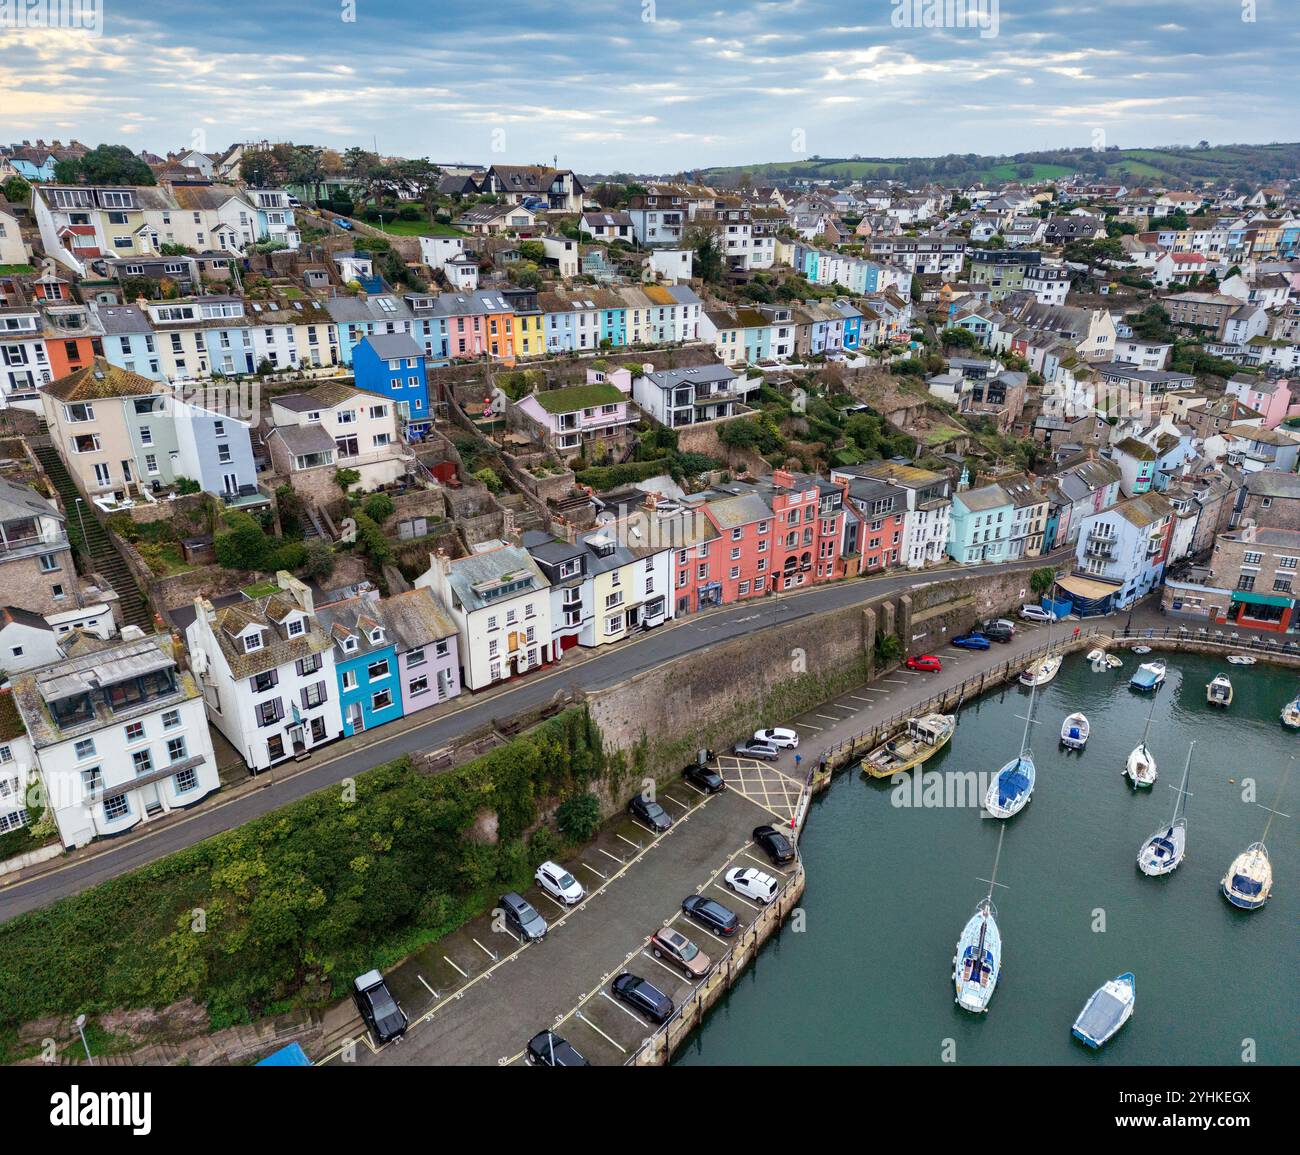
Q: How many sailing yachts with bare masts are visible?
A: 6